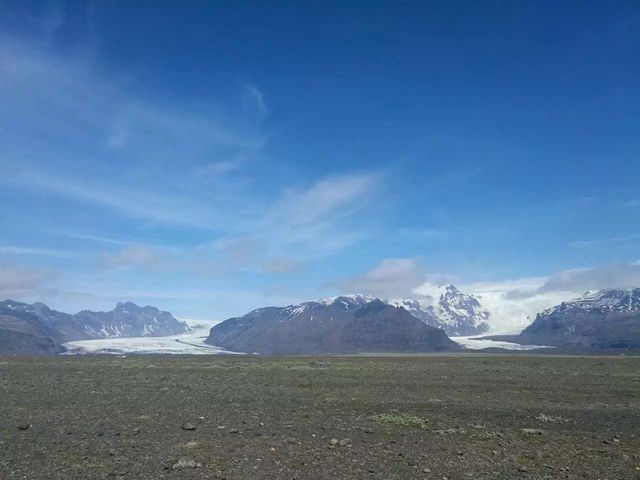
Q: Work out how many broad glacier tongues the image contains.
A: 2